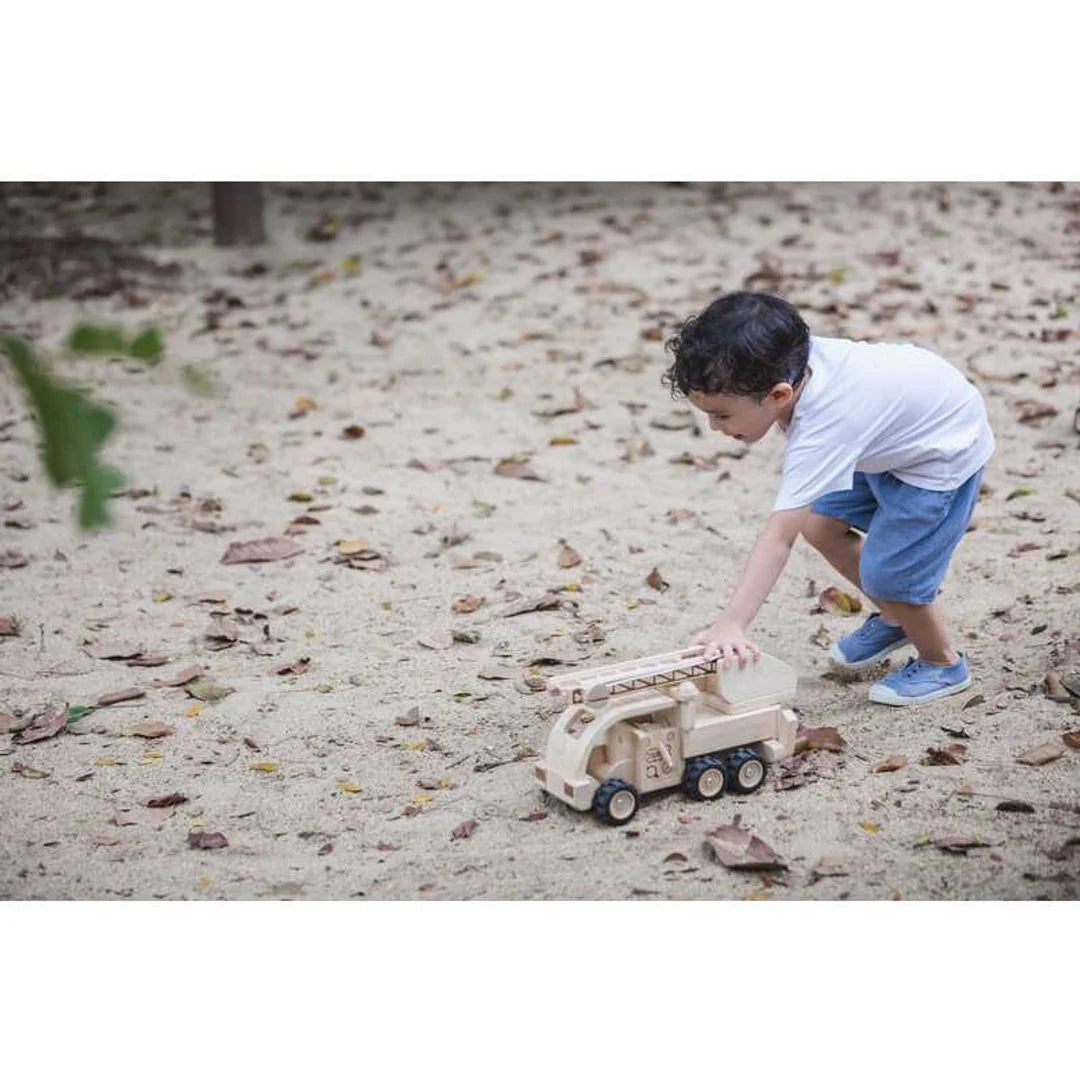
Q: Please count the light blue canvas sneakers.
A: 2